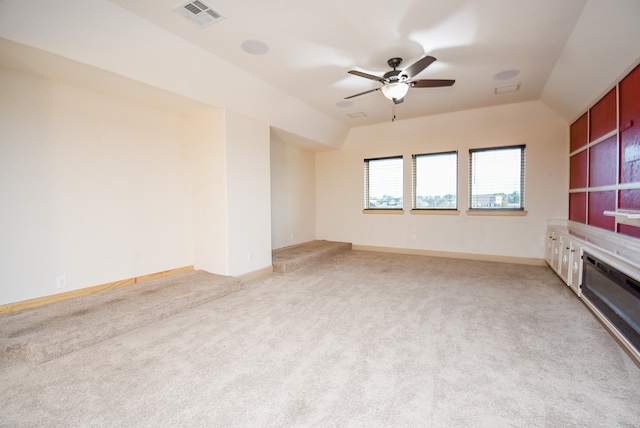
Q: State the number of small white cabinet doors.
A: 4